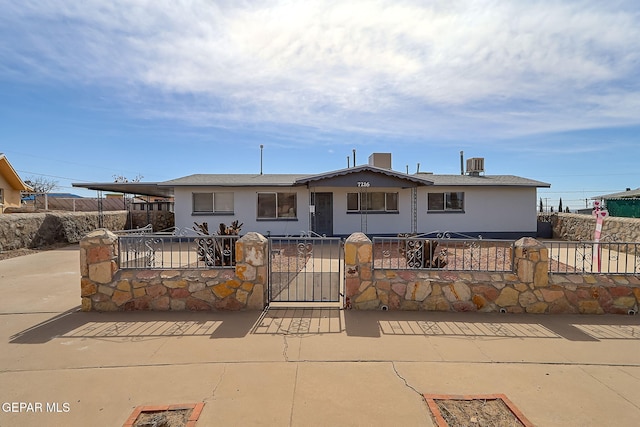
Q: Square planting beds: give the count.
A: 2